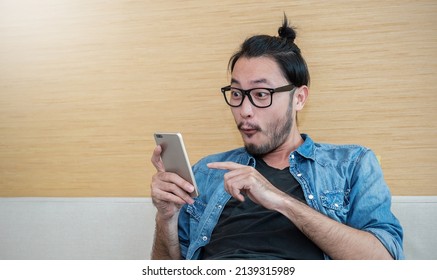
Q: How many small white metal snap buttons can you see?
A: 6